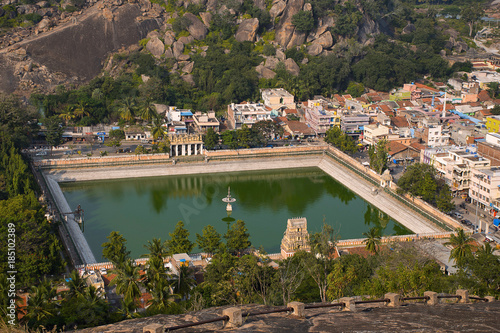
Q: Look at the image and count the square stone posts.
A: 8